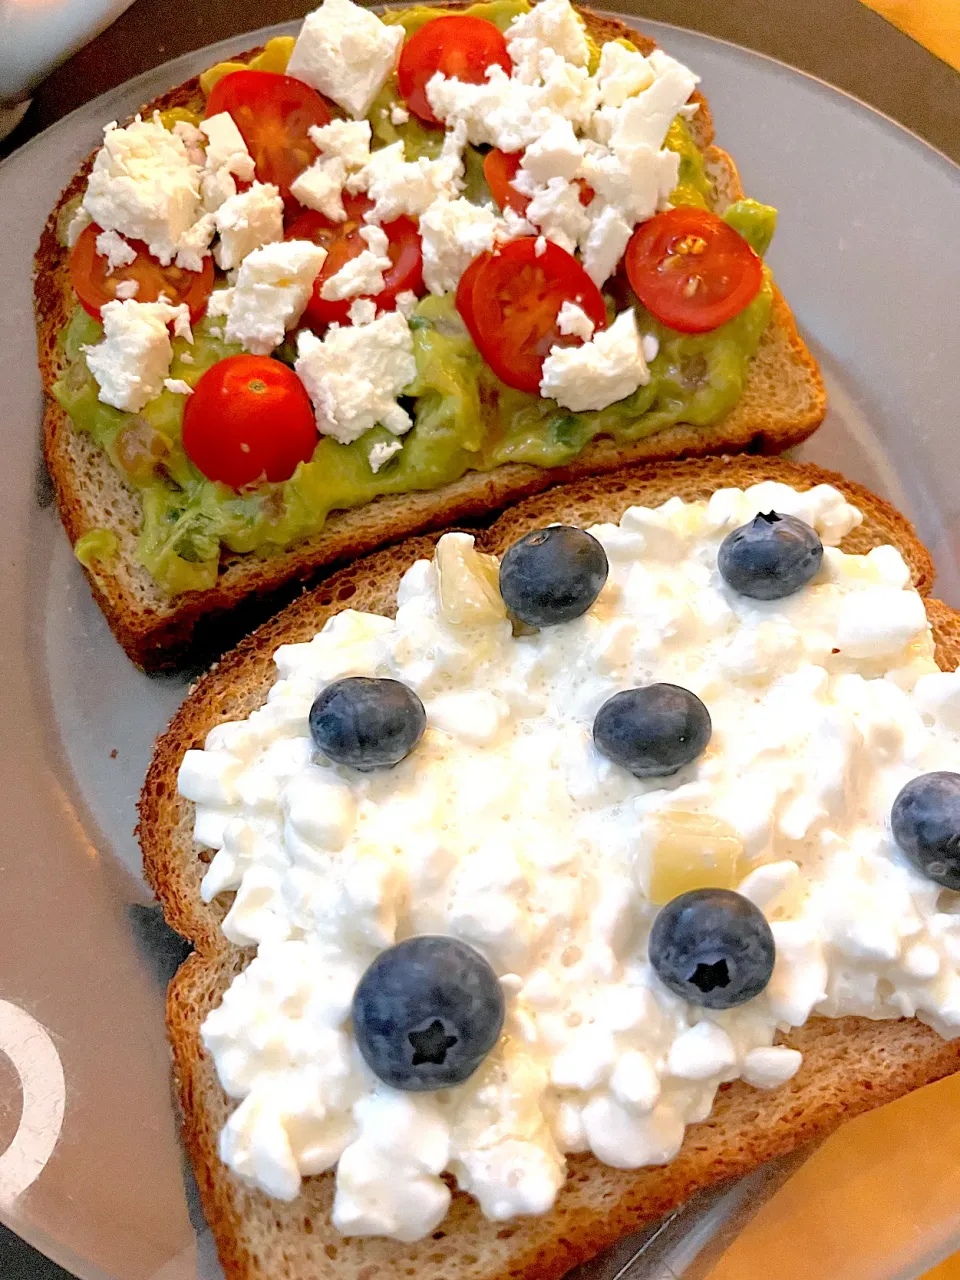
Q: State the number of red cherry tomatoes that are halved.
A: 7